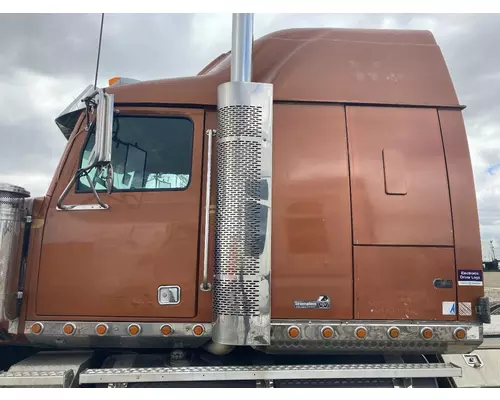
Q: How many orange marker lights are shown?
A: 13